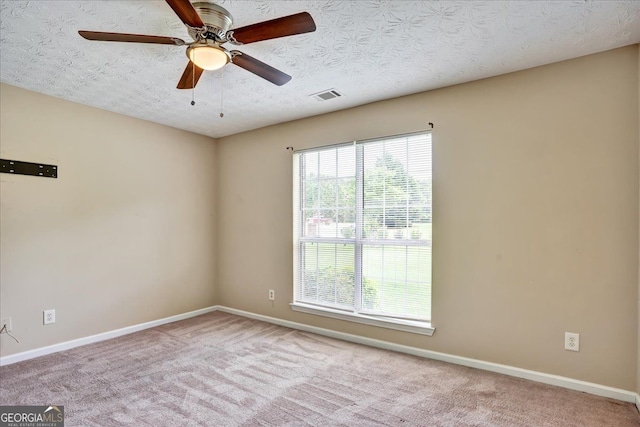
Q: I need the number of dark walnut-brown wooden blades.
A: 5